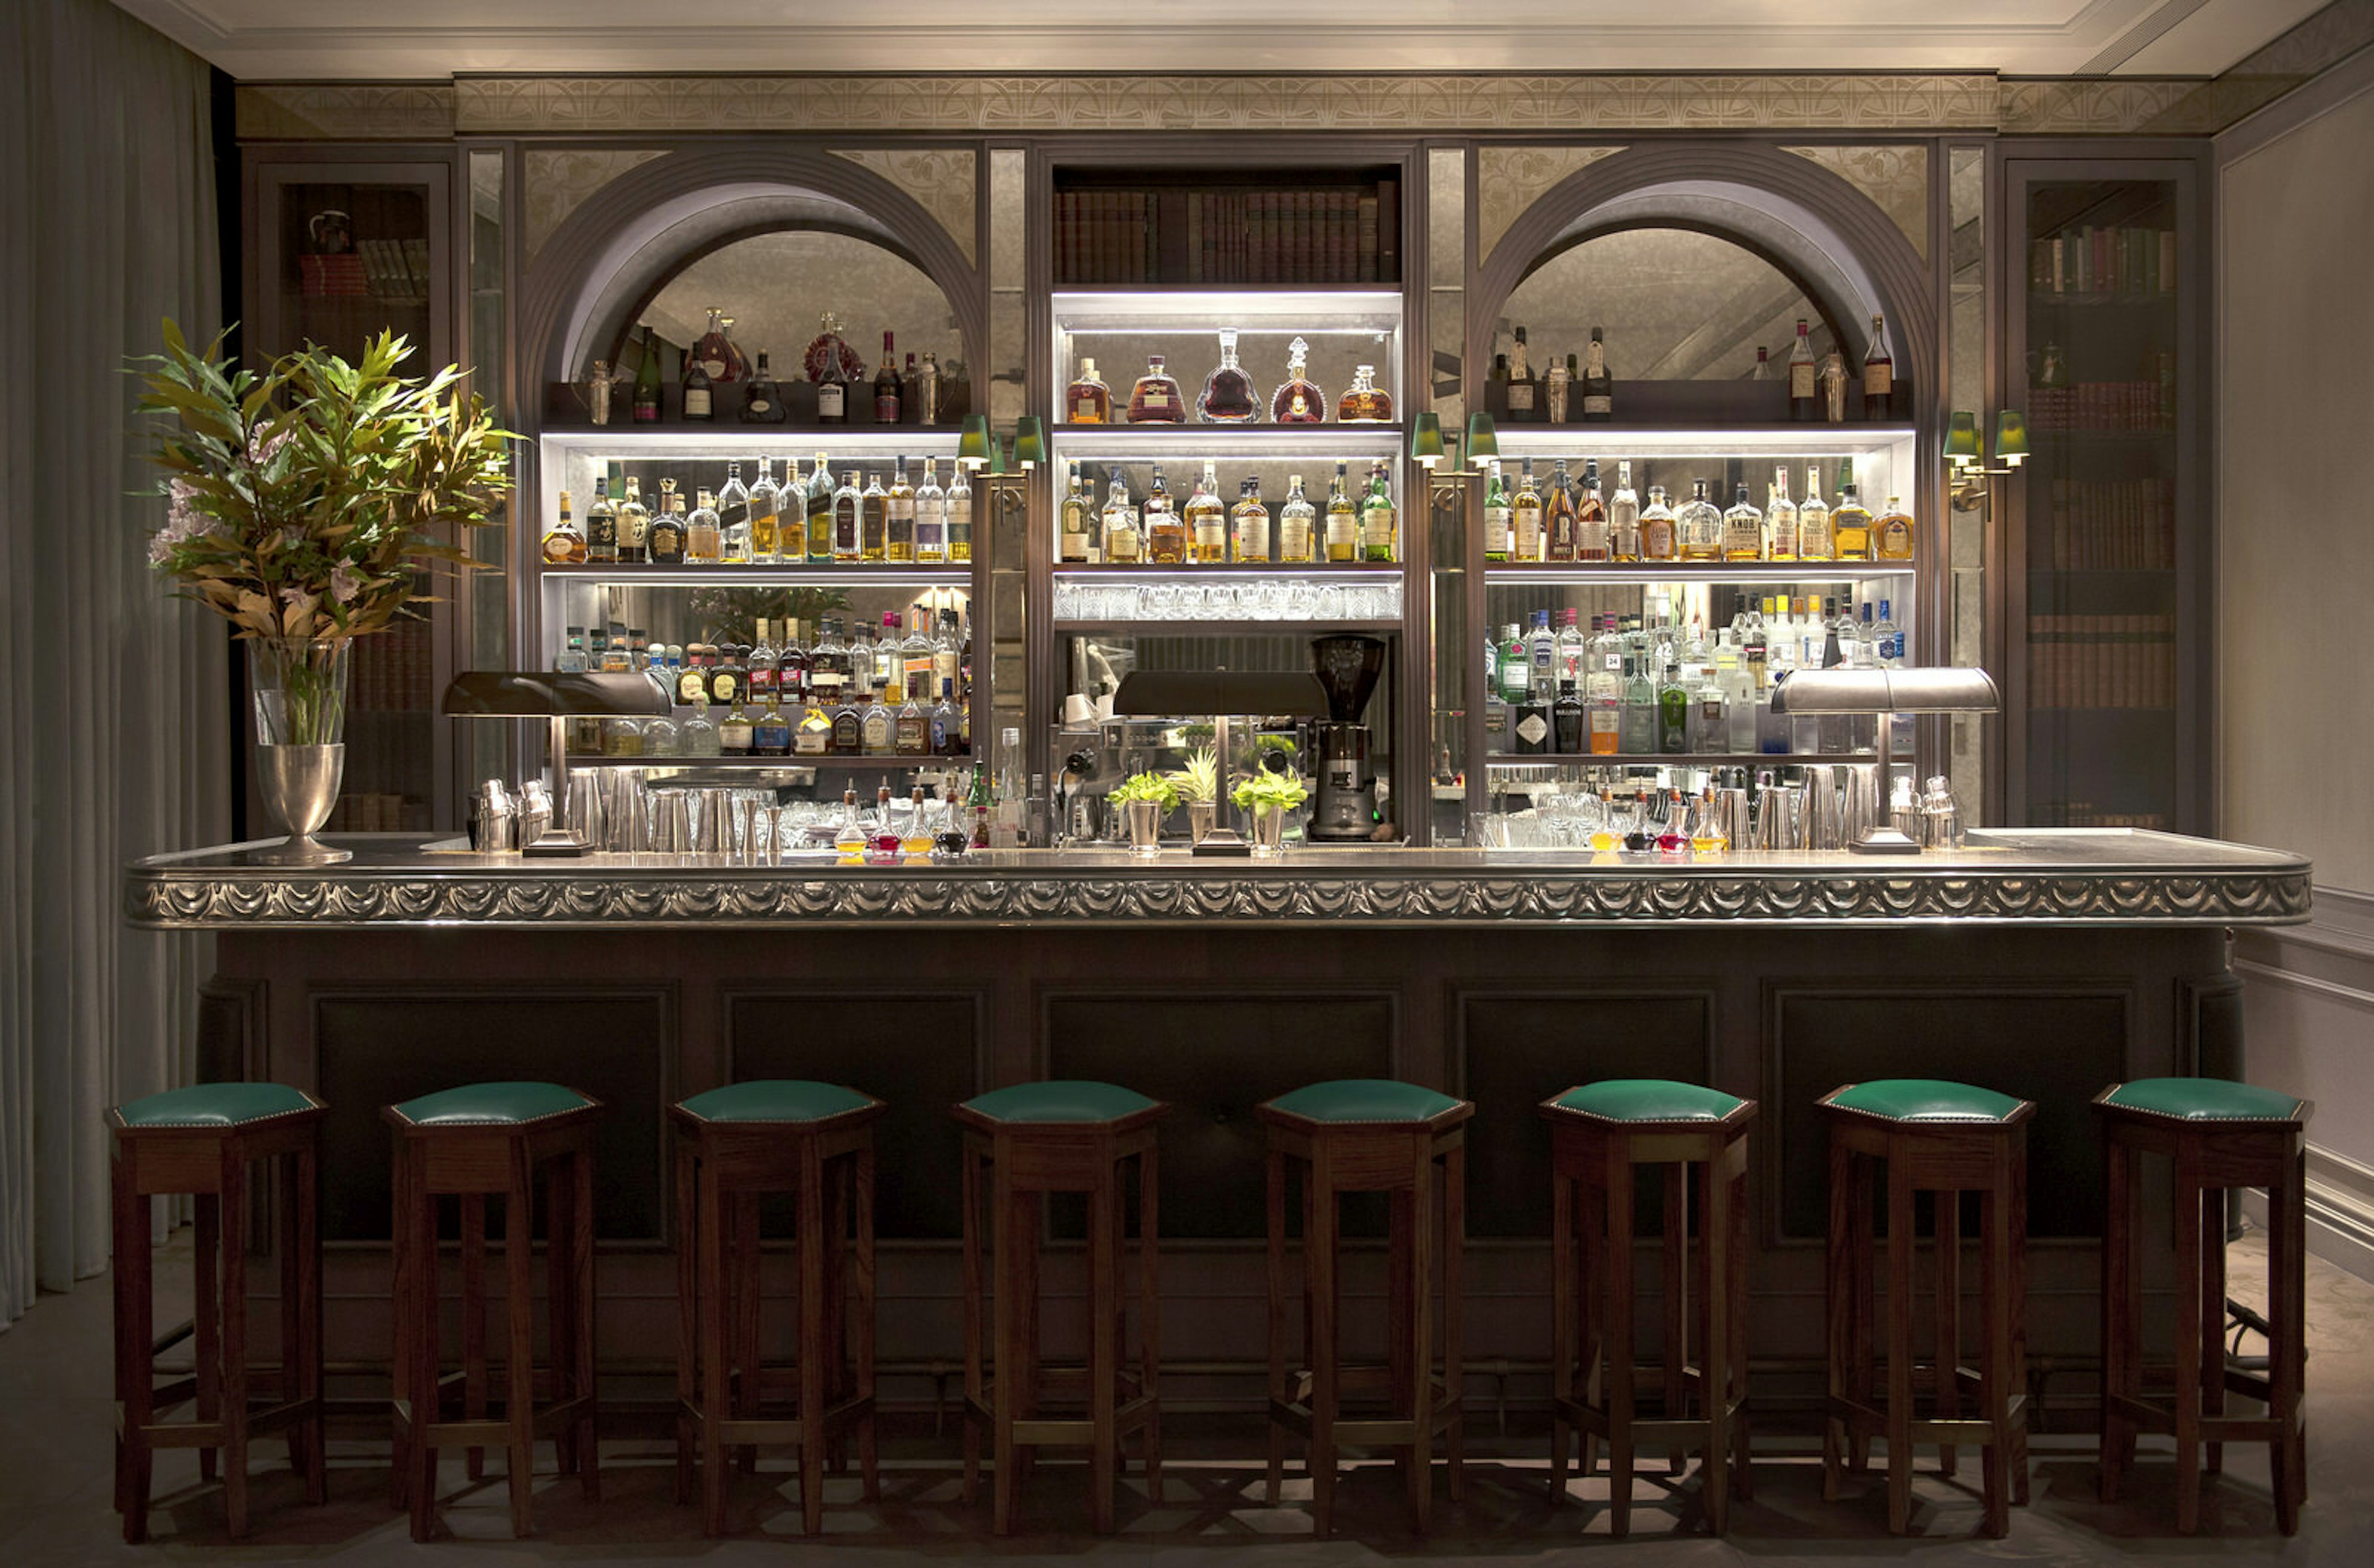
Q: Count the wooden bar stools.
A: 8